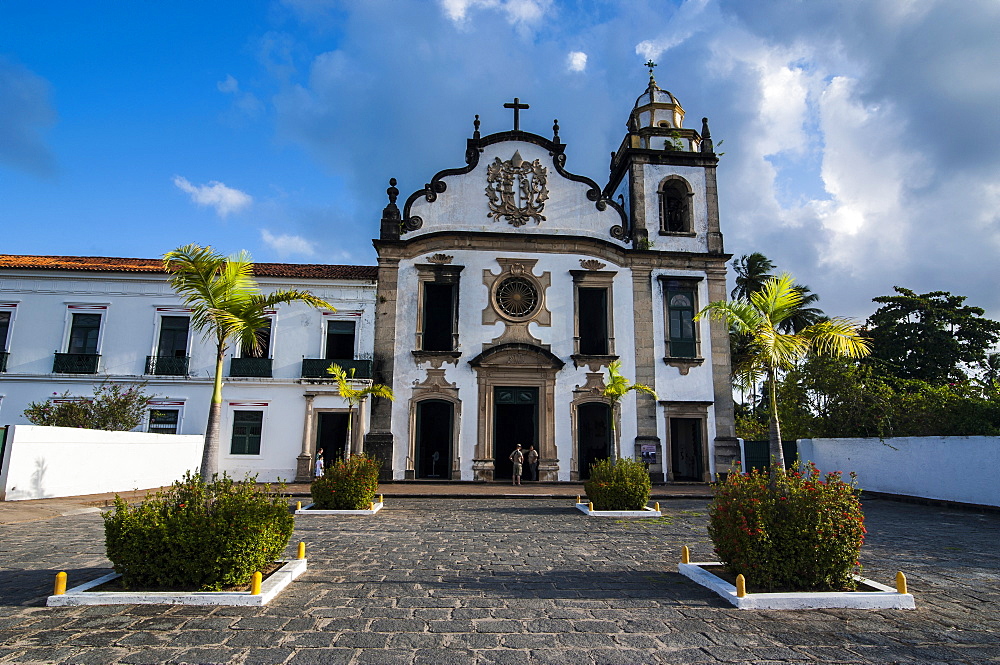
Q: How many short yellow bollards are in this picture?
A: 12